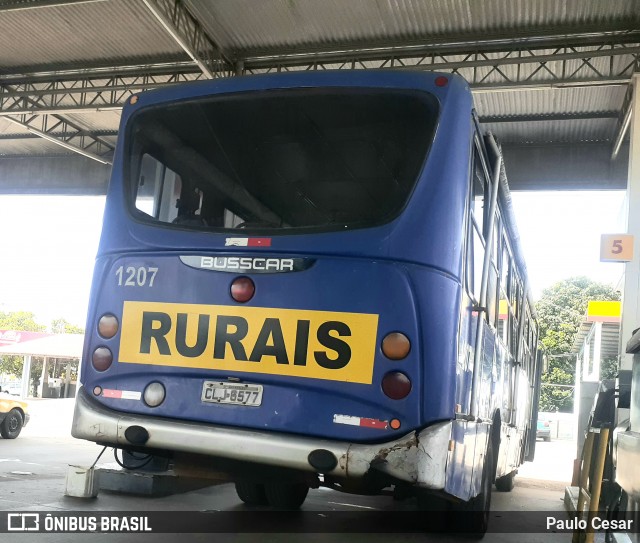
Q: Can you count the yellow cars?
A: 1